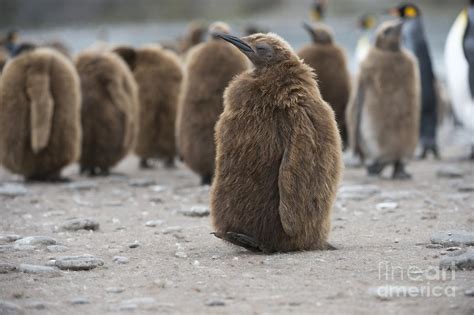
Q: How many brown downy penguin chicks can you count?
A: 7